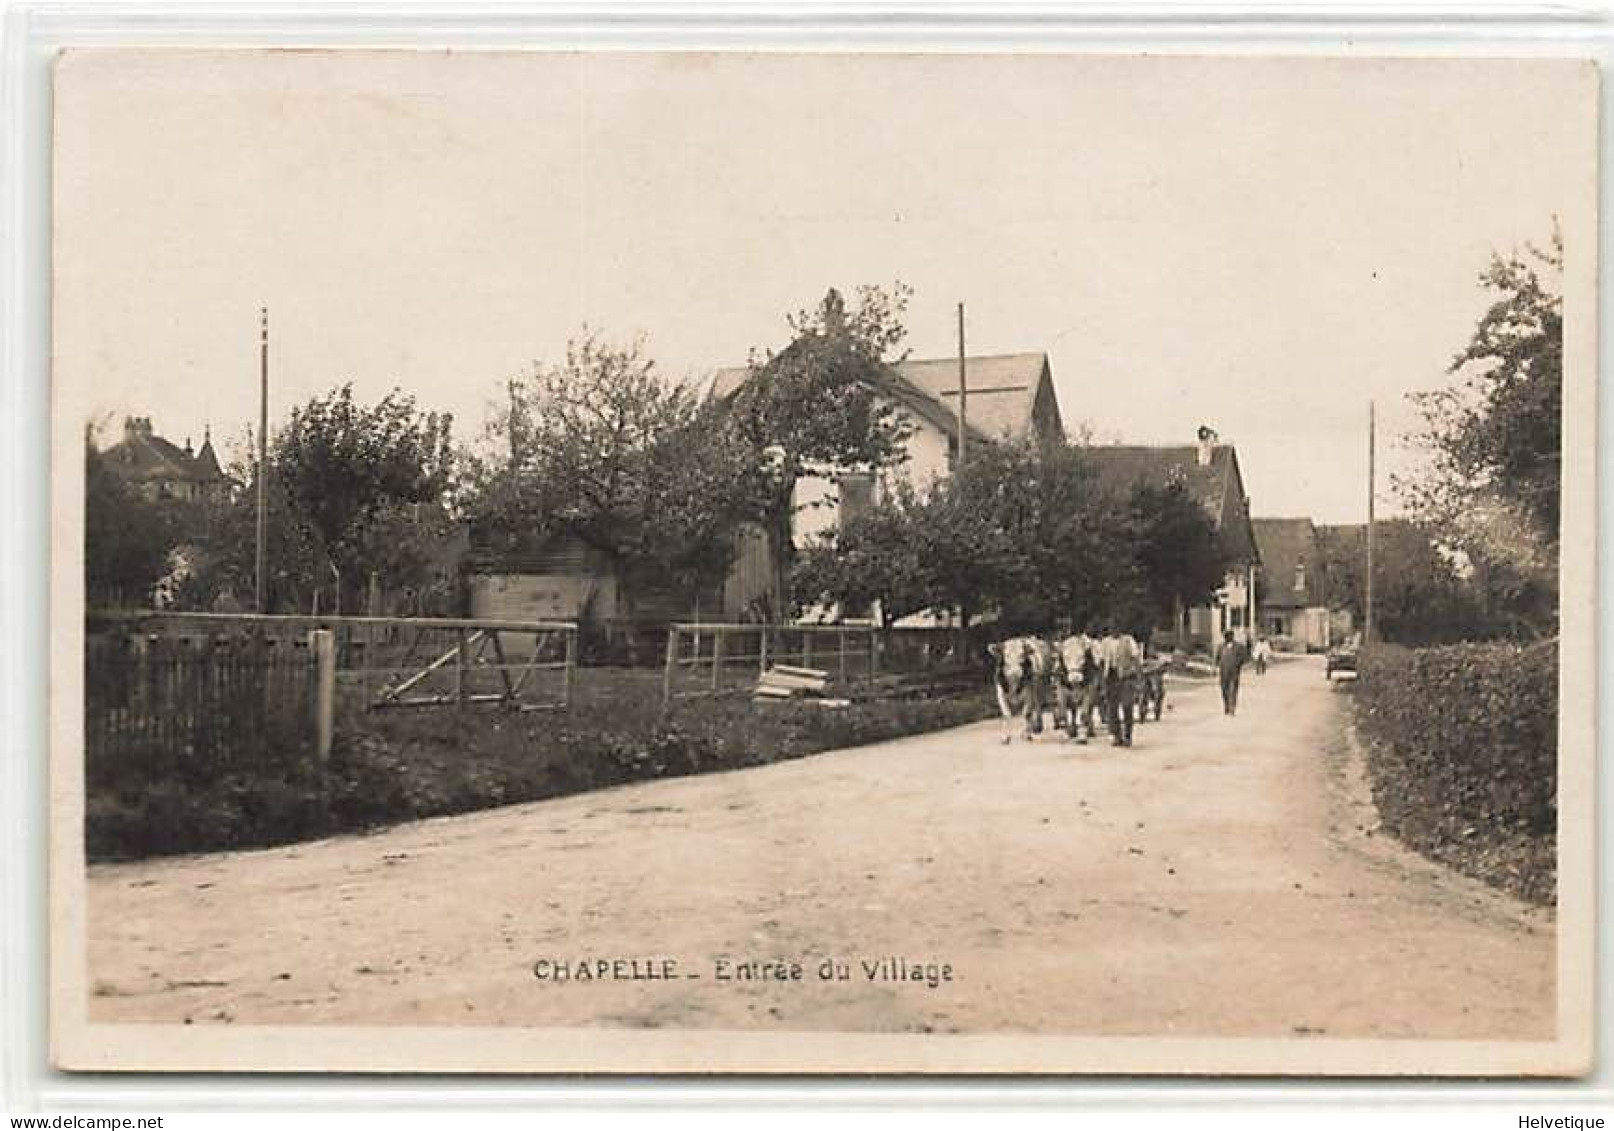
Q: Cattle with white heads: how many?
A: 2